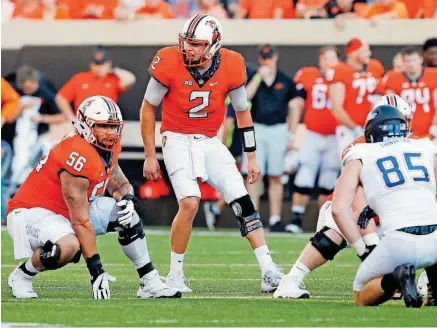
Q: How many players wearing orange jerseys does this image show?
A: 6